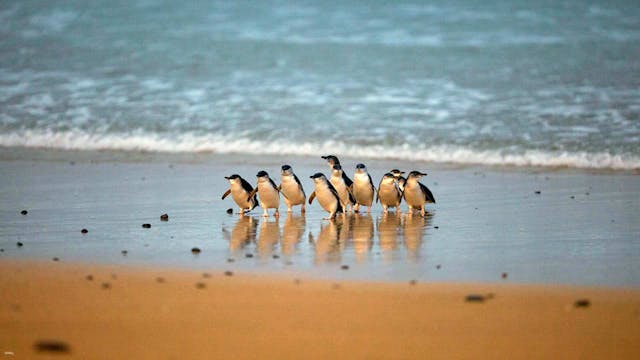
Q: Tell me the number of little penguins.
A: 10